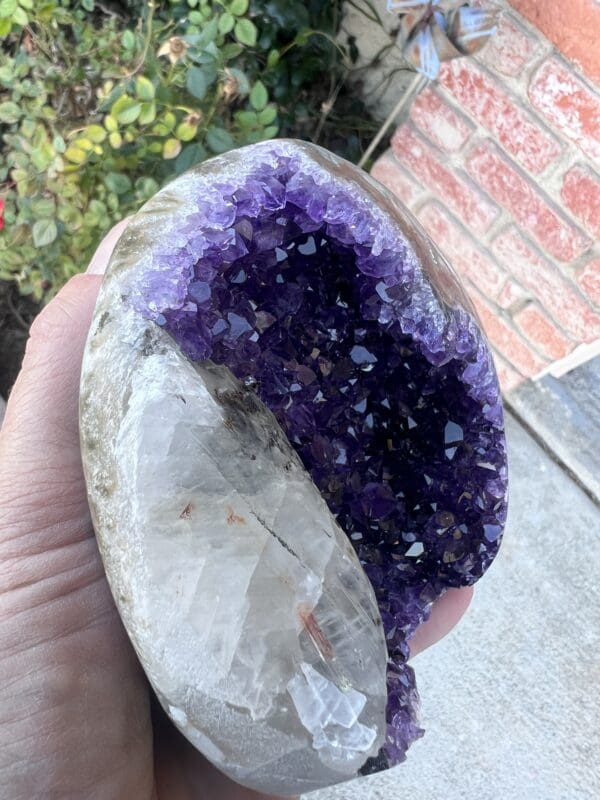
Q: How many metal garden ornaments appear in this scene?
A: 1